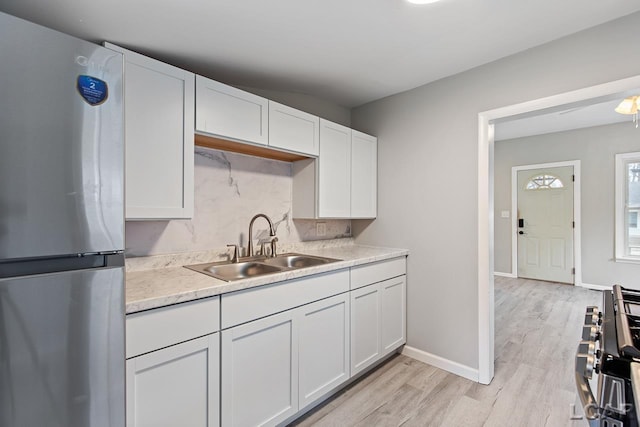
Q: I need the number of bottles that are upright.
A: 0